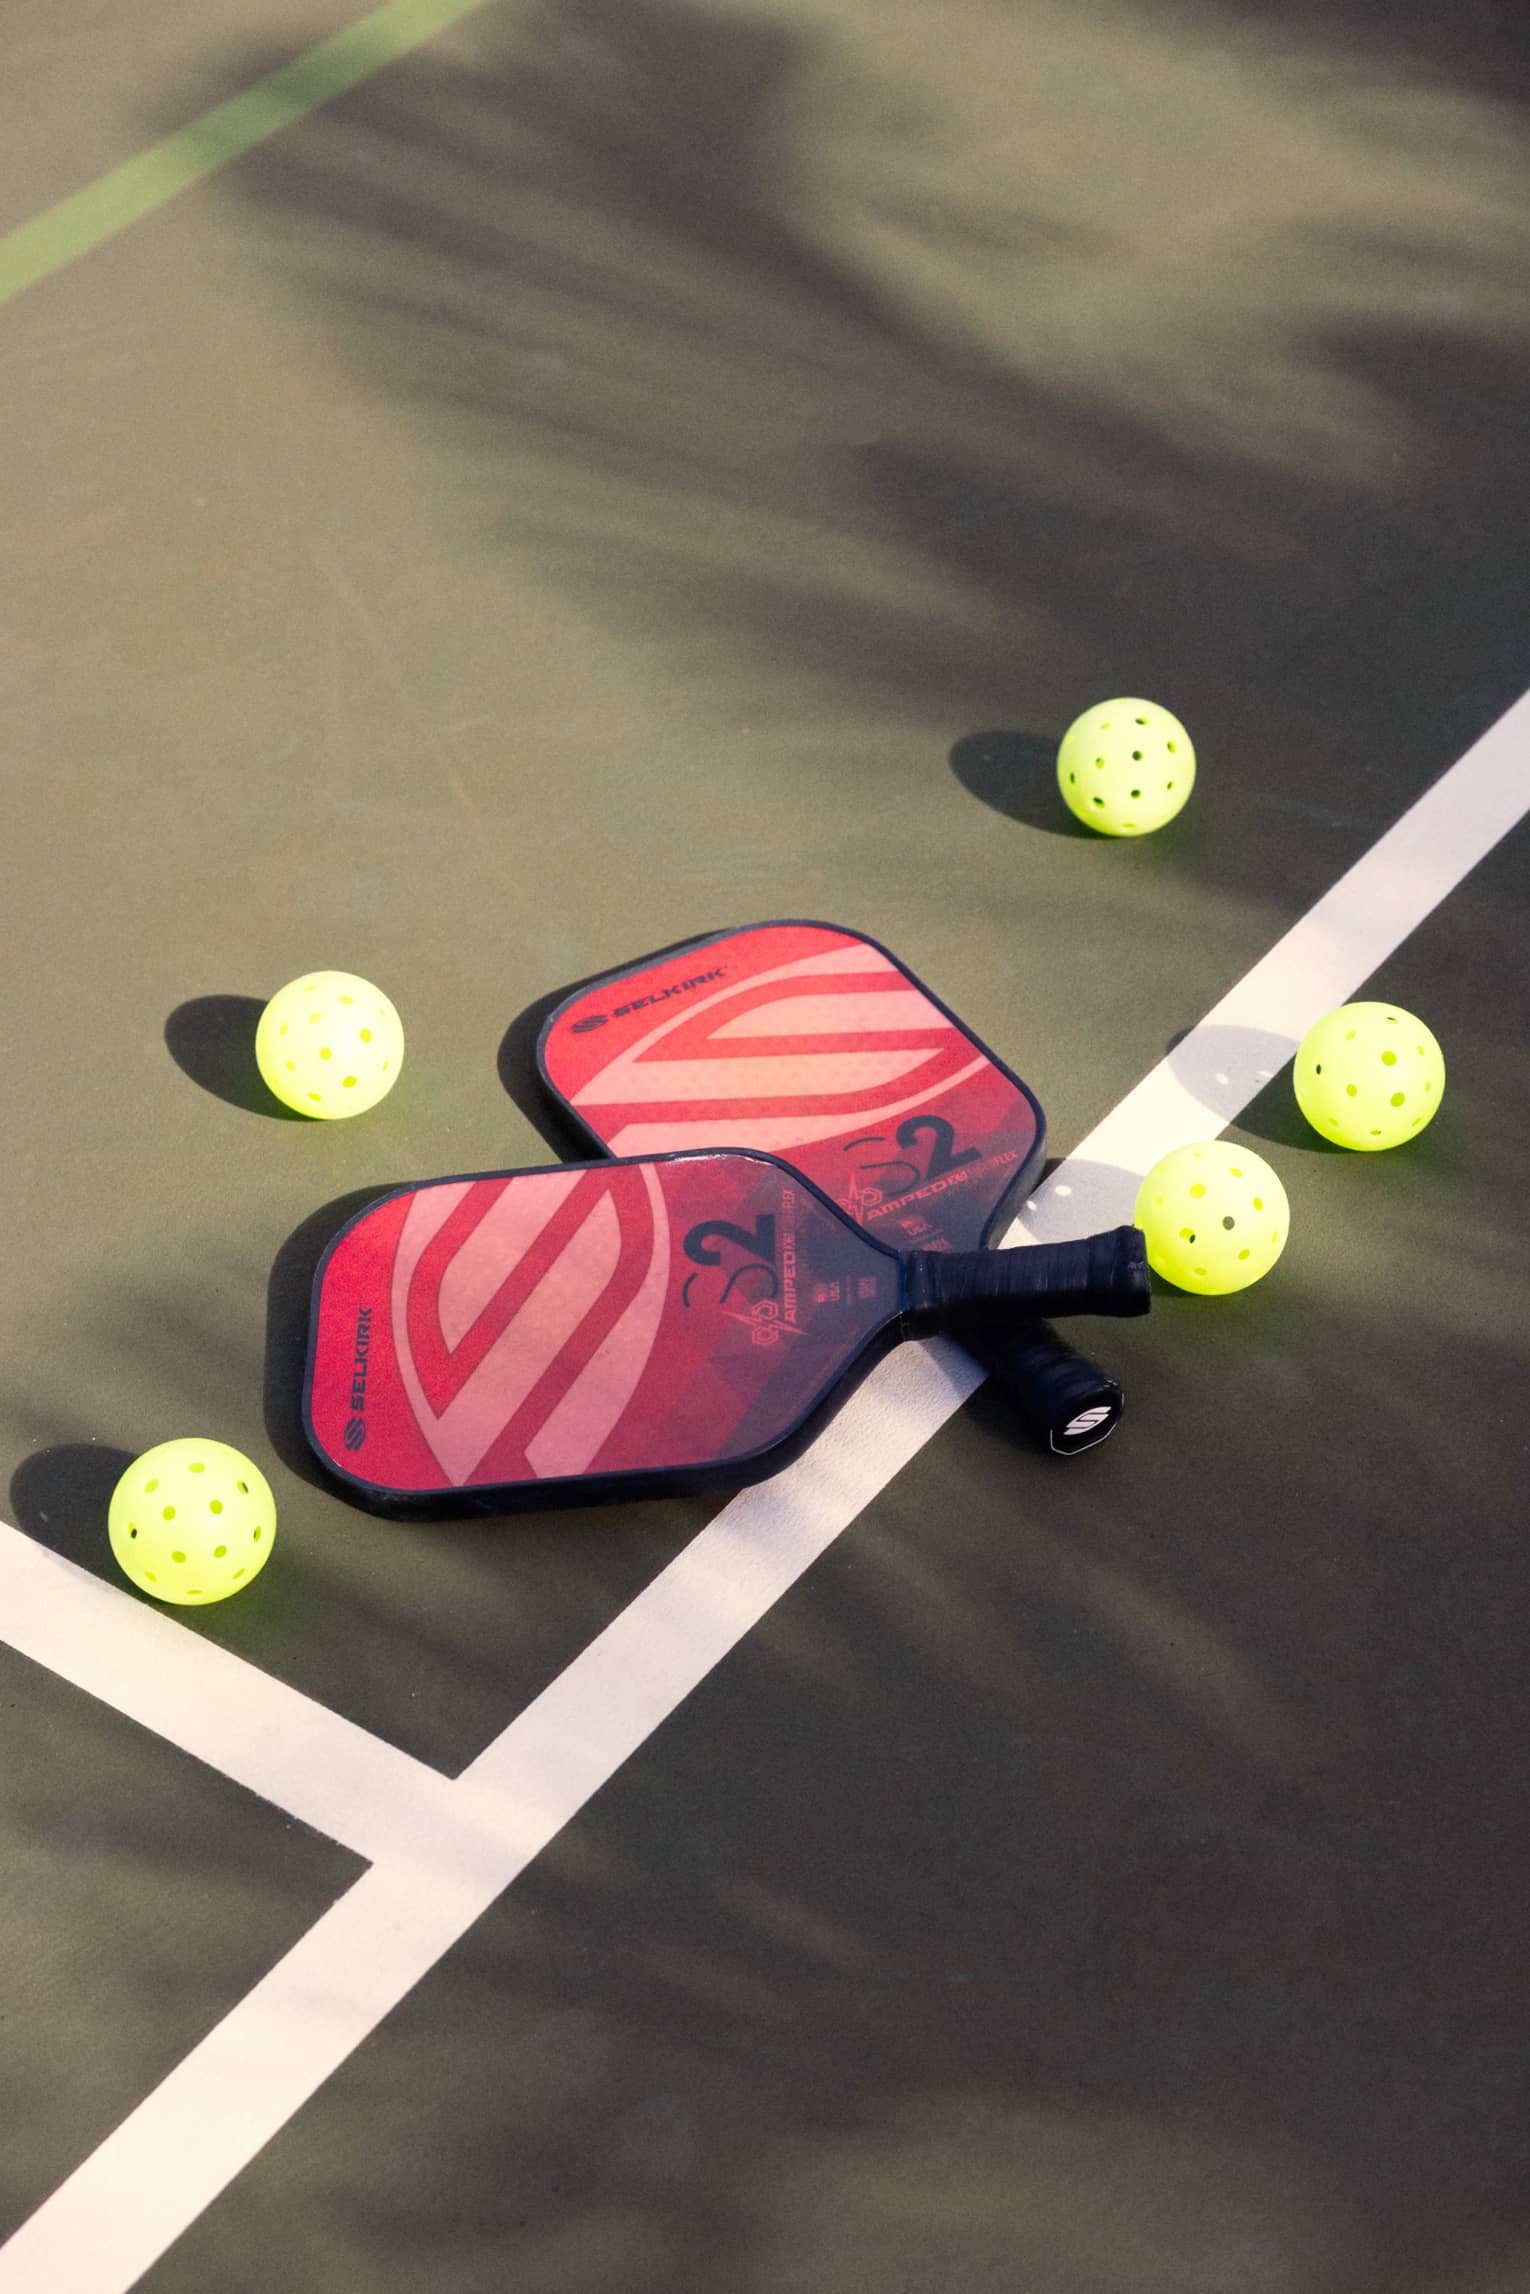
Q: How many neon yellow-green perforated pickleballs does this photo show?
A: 5